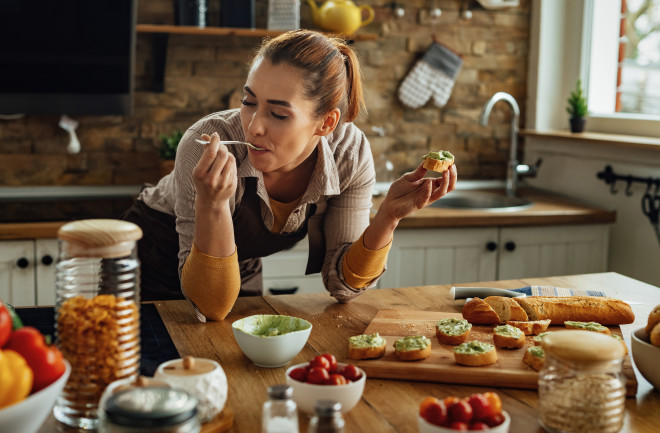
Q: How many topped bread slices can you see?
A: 10